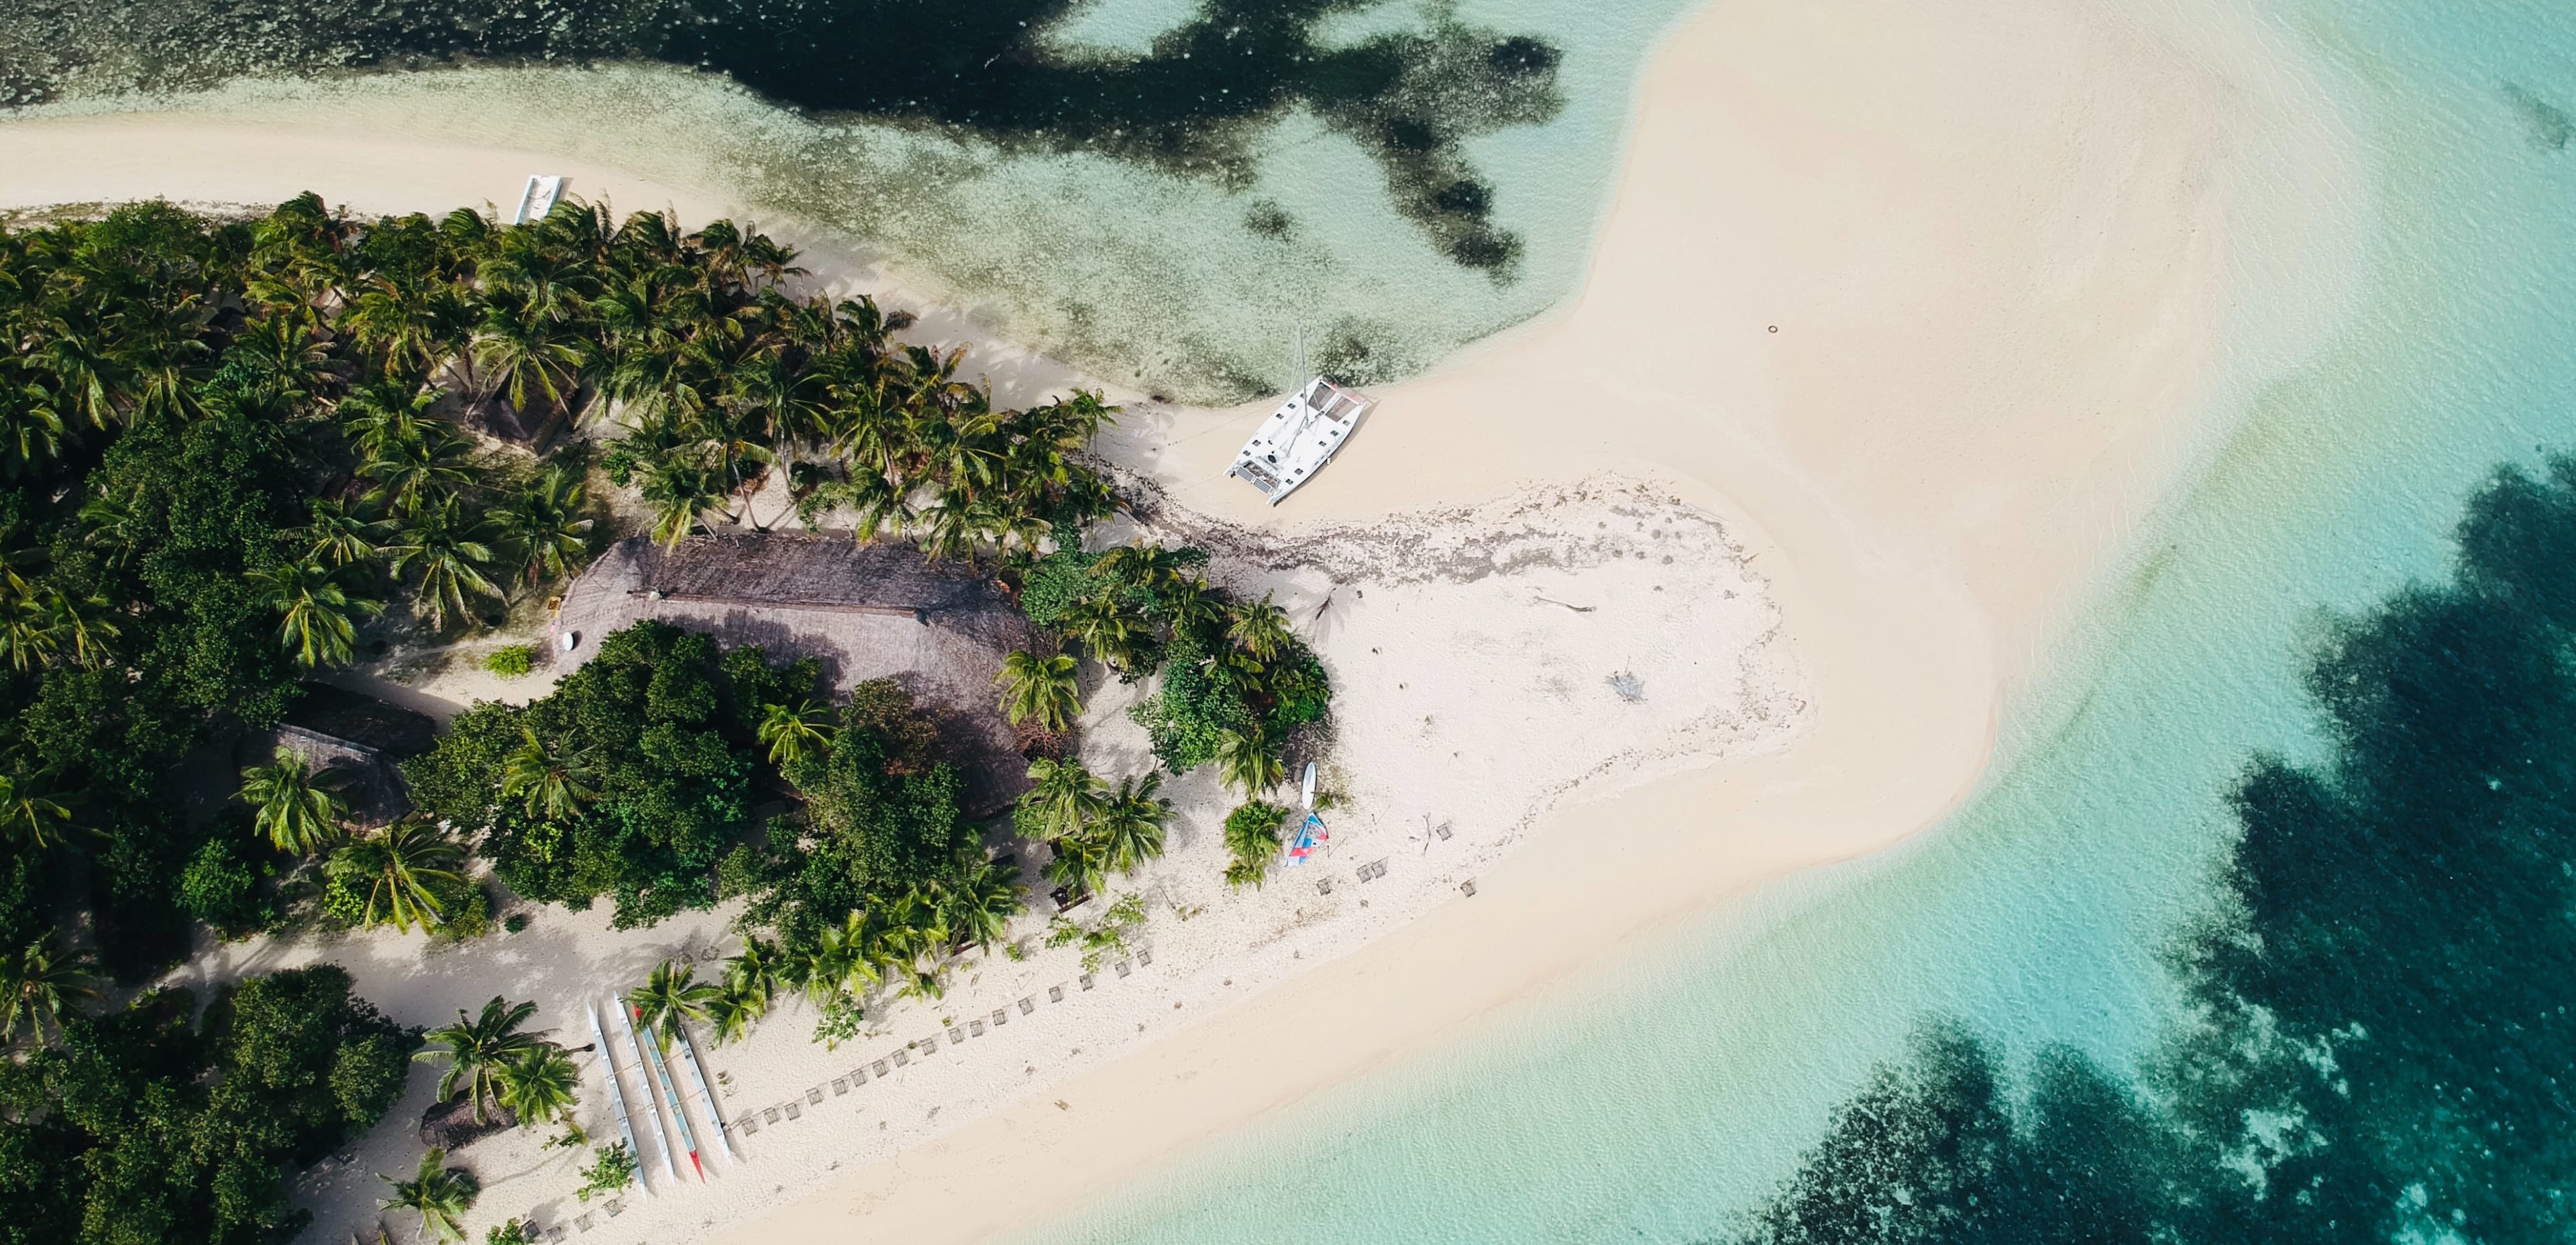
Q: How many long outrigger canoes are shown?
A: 4